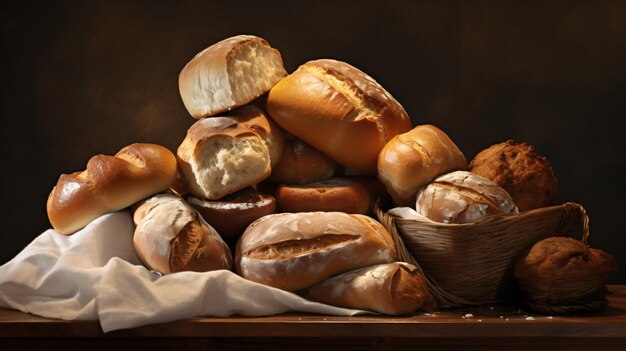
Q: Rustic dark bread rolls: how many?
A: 2